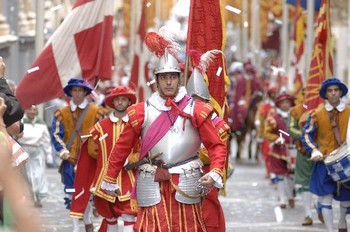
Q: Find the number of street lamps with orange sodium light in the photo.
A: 0